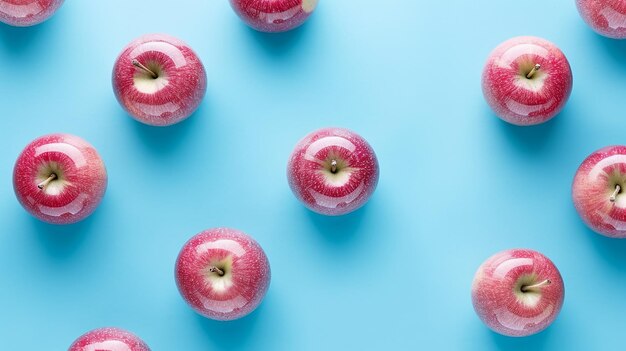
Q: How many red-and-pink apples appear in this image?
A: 11